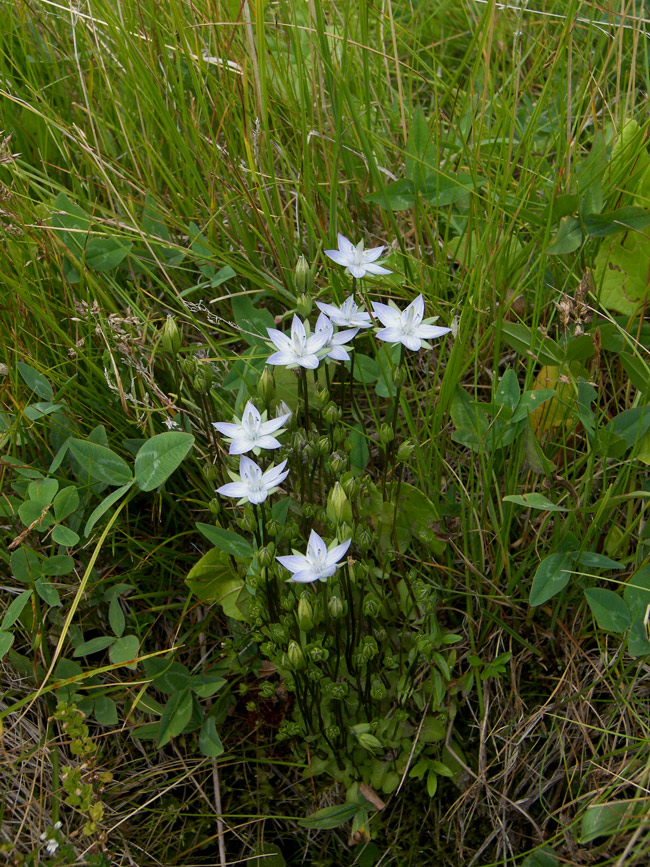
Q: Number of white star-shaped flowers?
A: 8